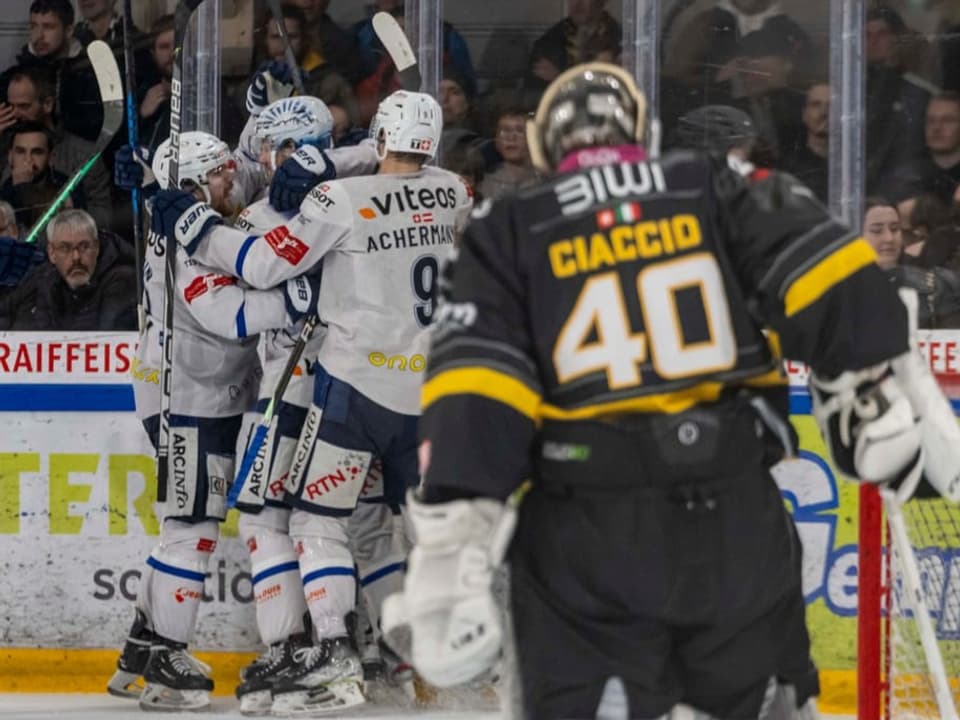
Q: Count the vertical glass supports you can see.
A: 4